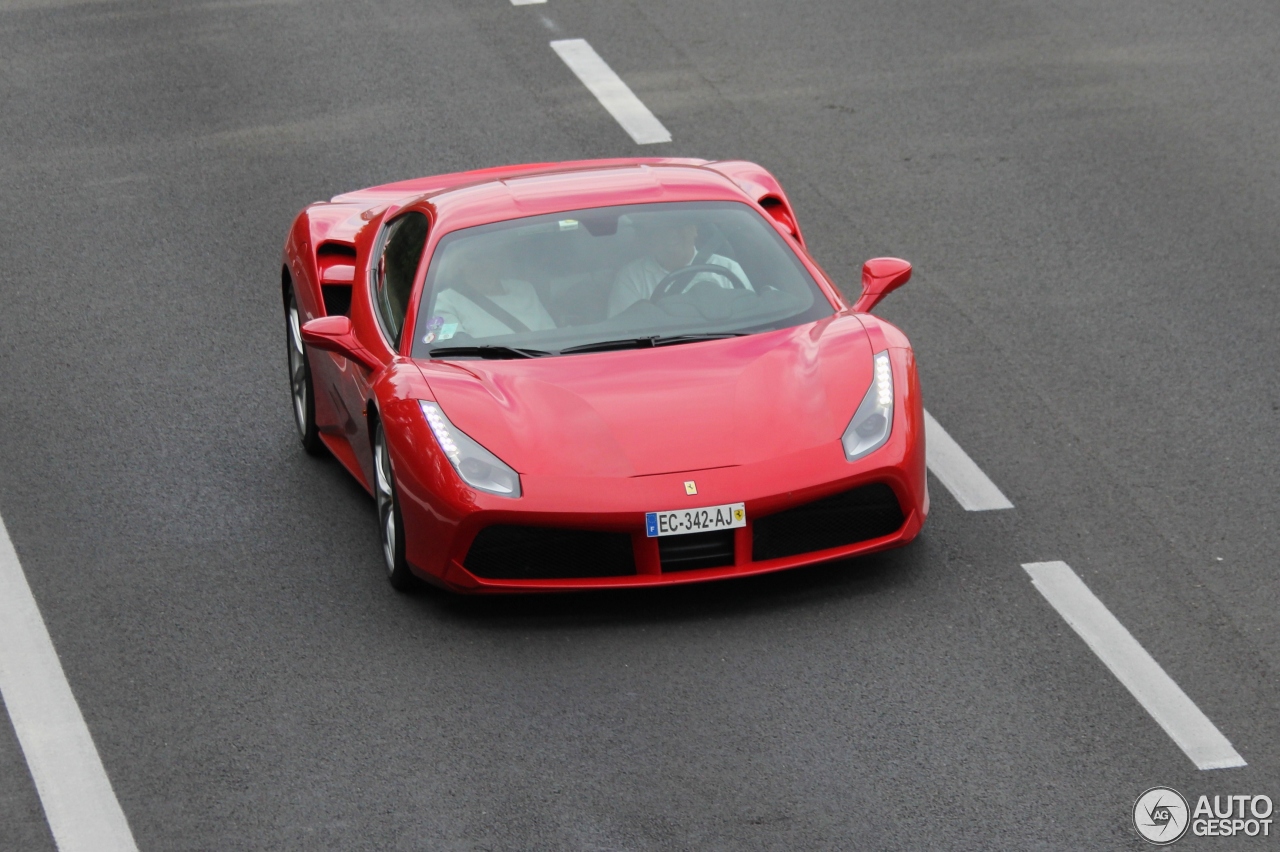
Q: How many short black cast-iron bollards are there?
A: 0